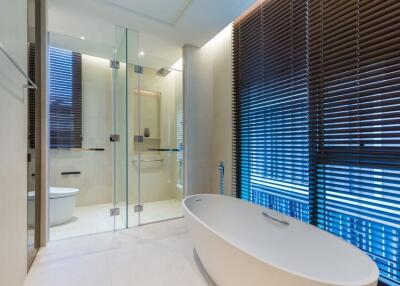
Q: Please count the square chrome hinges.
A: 6